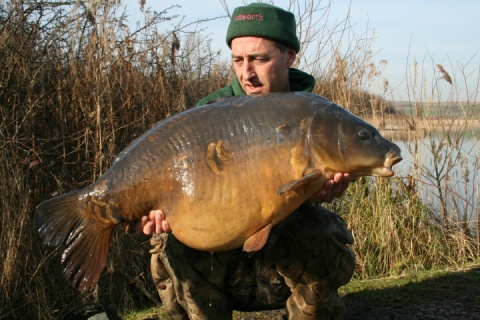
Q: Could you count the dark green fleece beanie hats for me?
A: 1